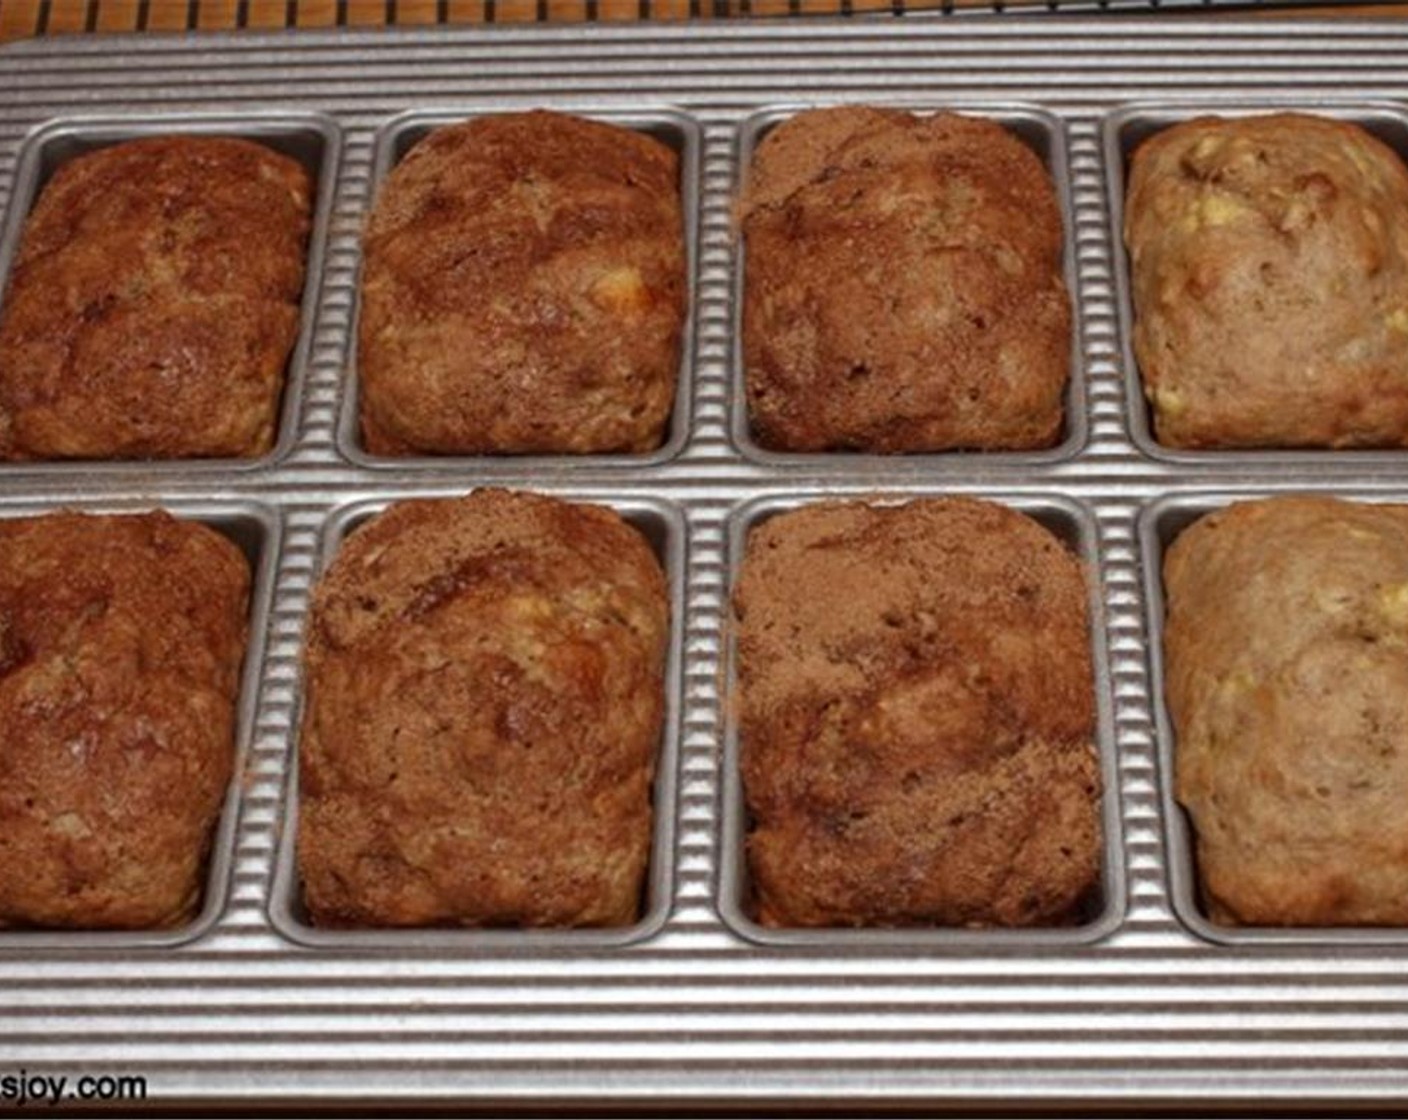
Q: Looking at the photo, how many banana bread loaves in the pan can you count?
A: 8